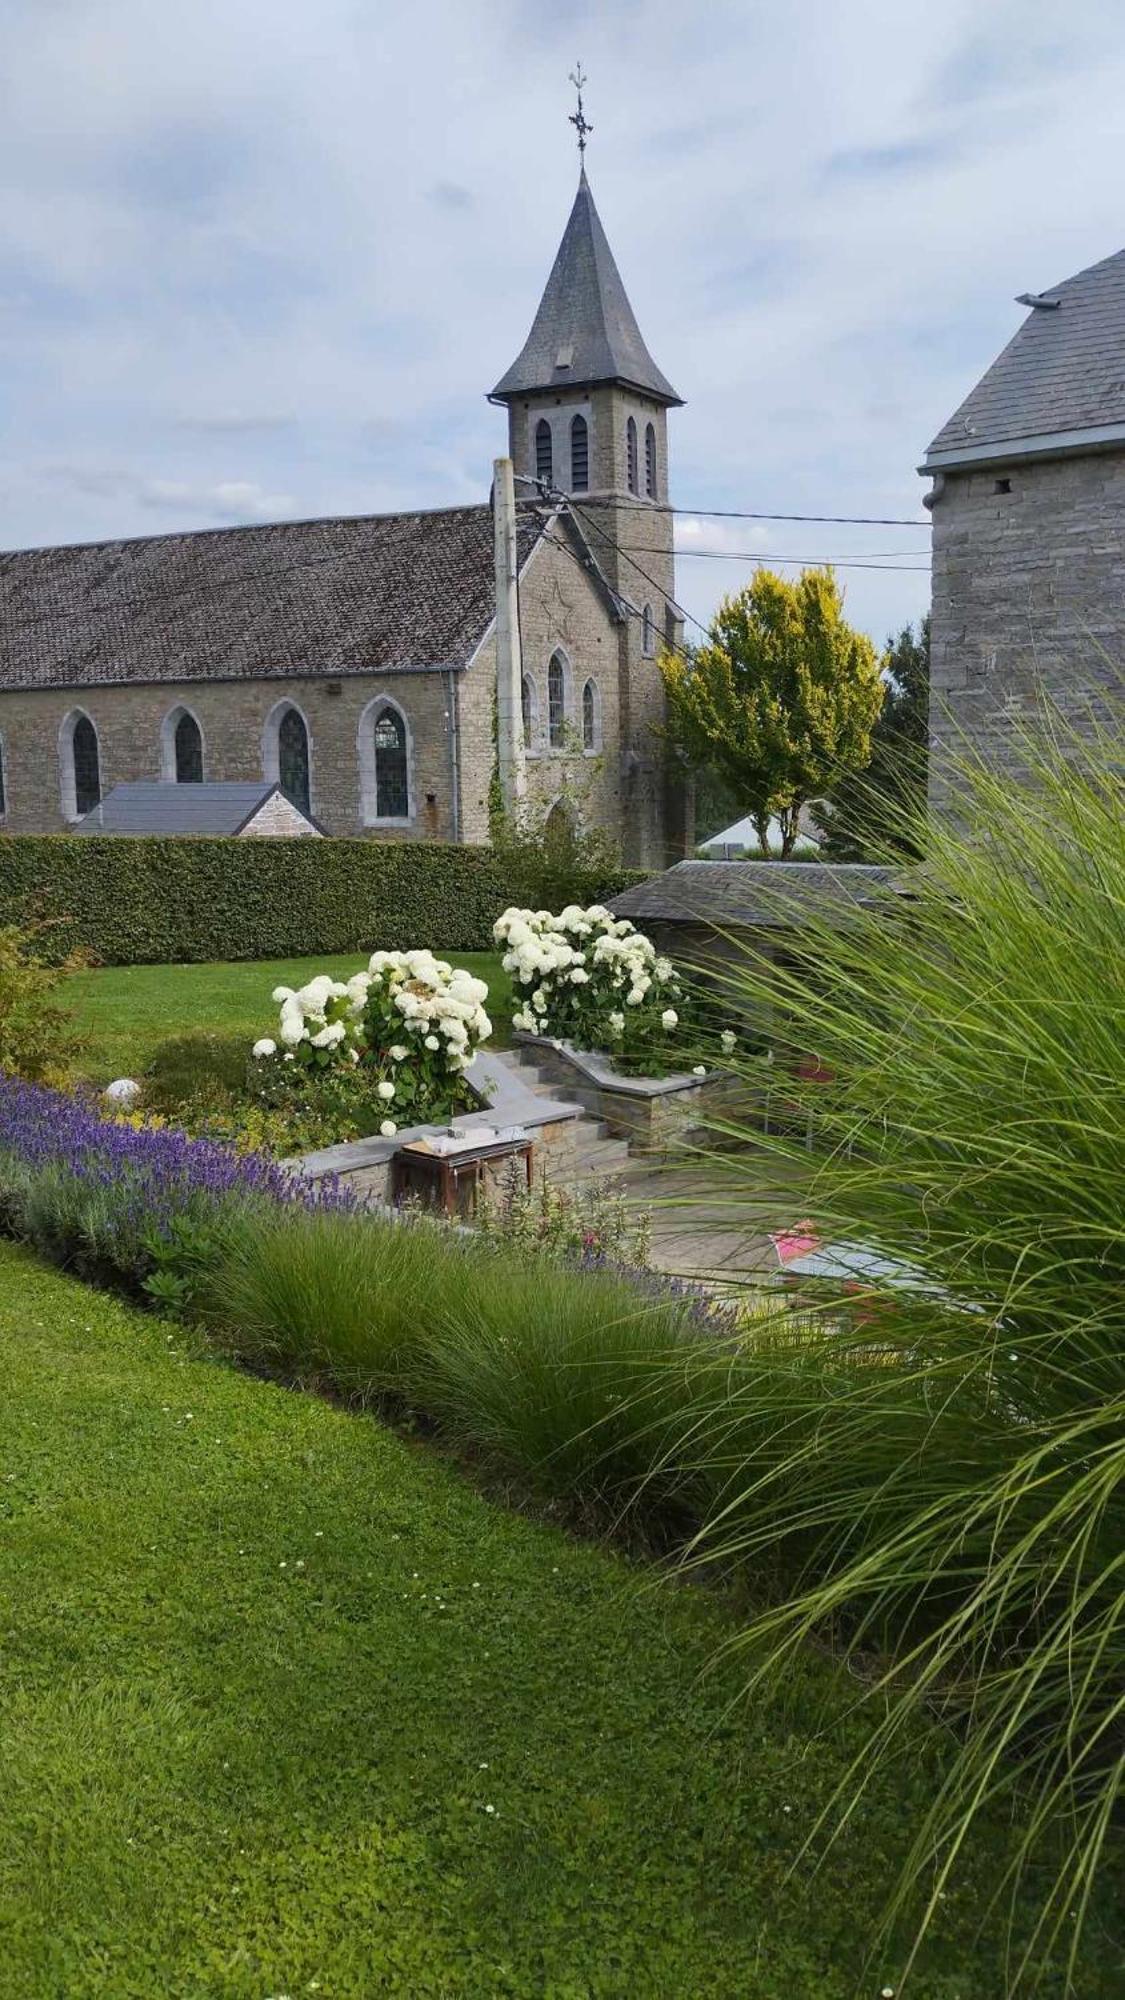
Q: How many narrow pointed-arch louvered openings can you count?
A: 4